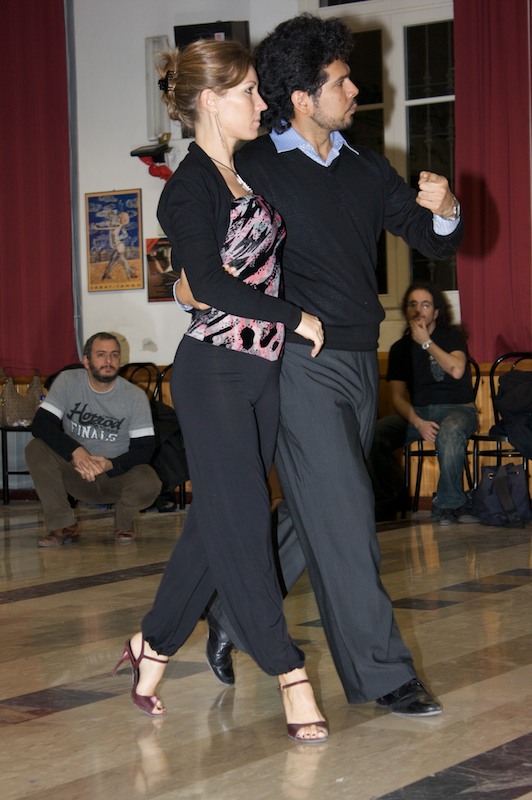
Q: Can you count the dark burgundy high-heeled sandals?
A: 2